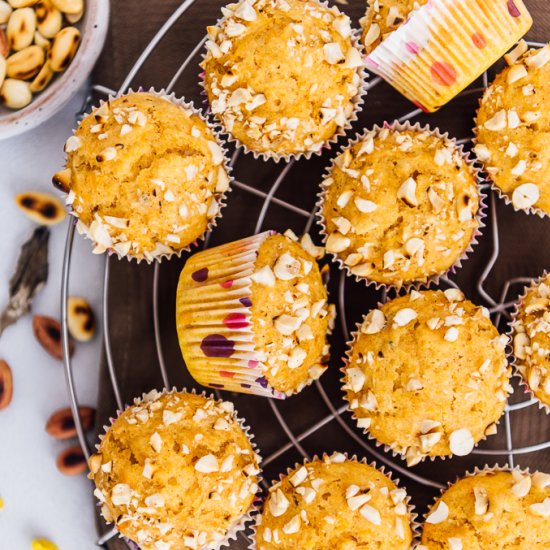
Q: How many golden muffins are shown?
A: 11